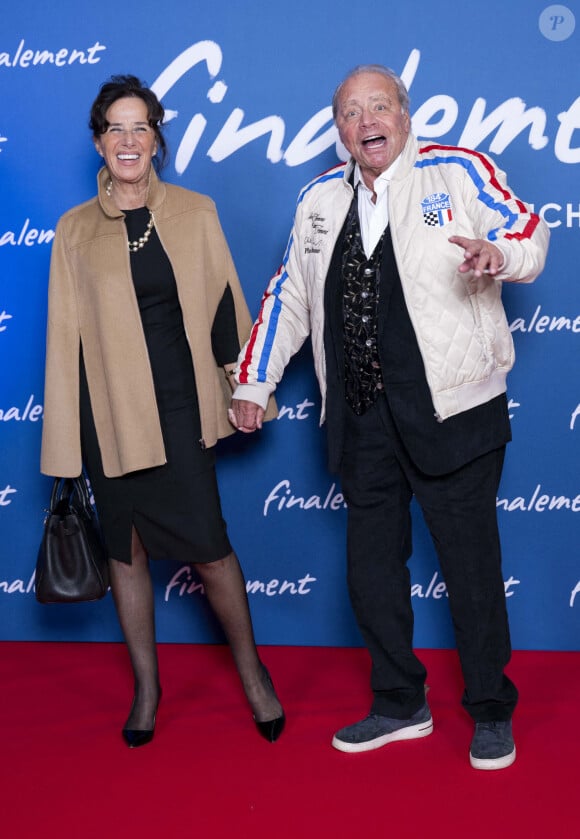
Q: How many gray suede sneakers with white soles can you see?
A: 2